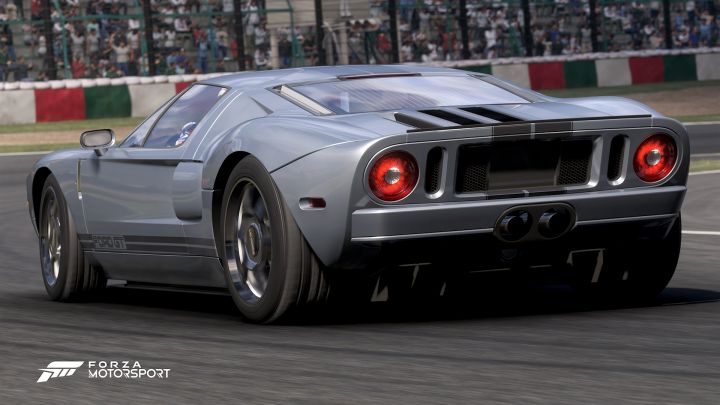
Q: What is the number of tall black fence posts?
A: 9